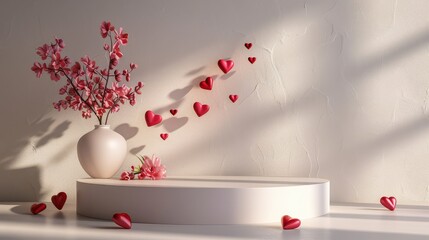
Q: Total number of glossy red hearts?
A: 14